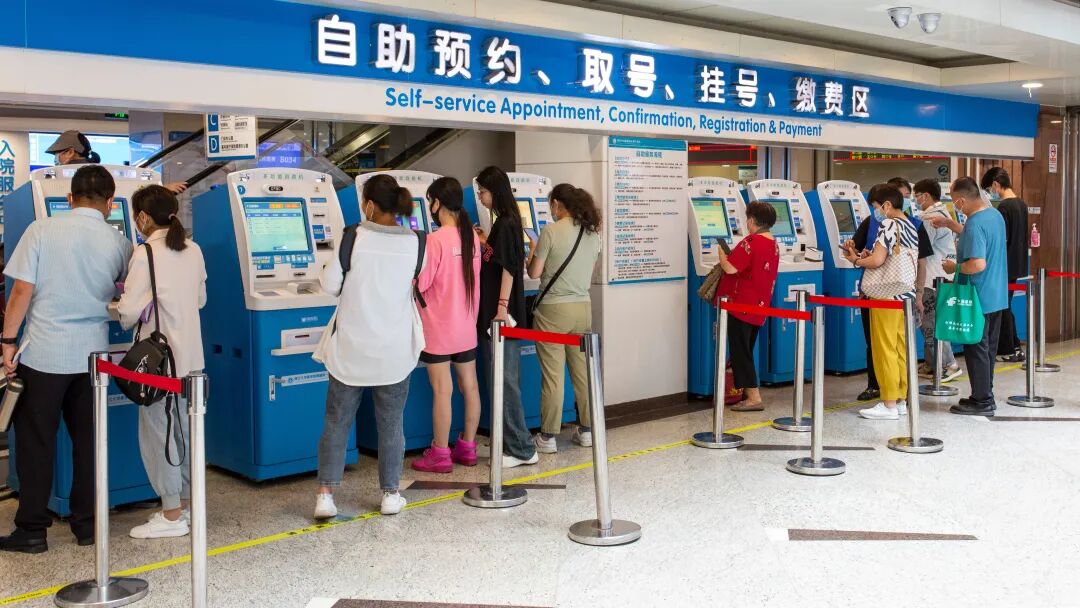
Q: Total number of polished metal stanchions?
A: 11